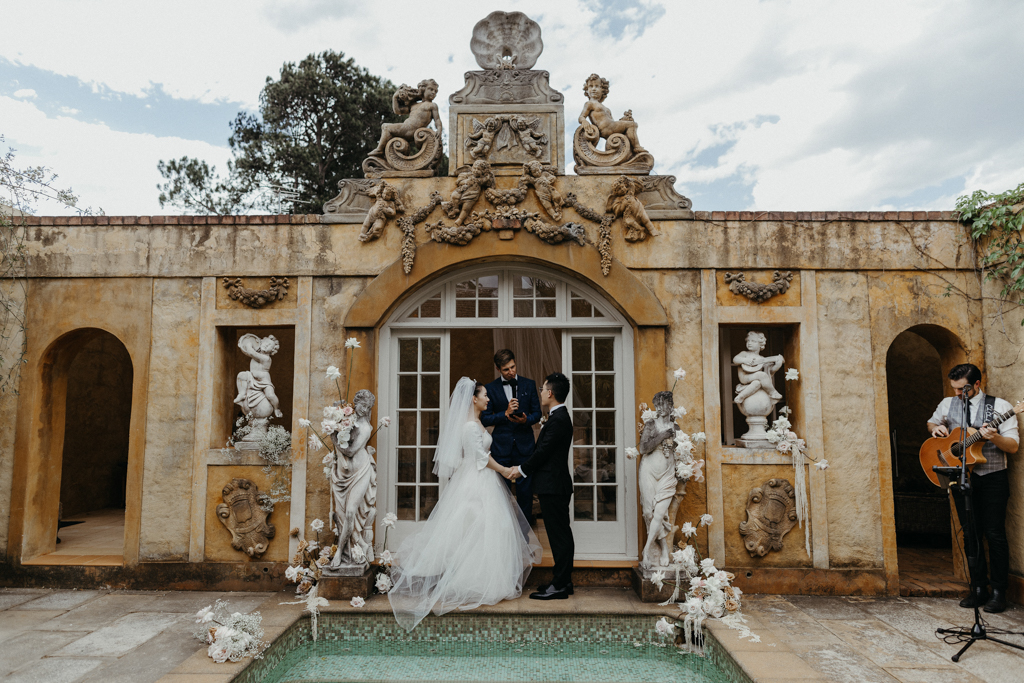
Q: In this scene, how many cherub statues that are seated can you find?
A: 4